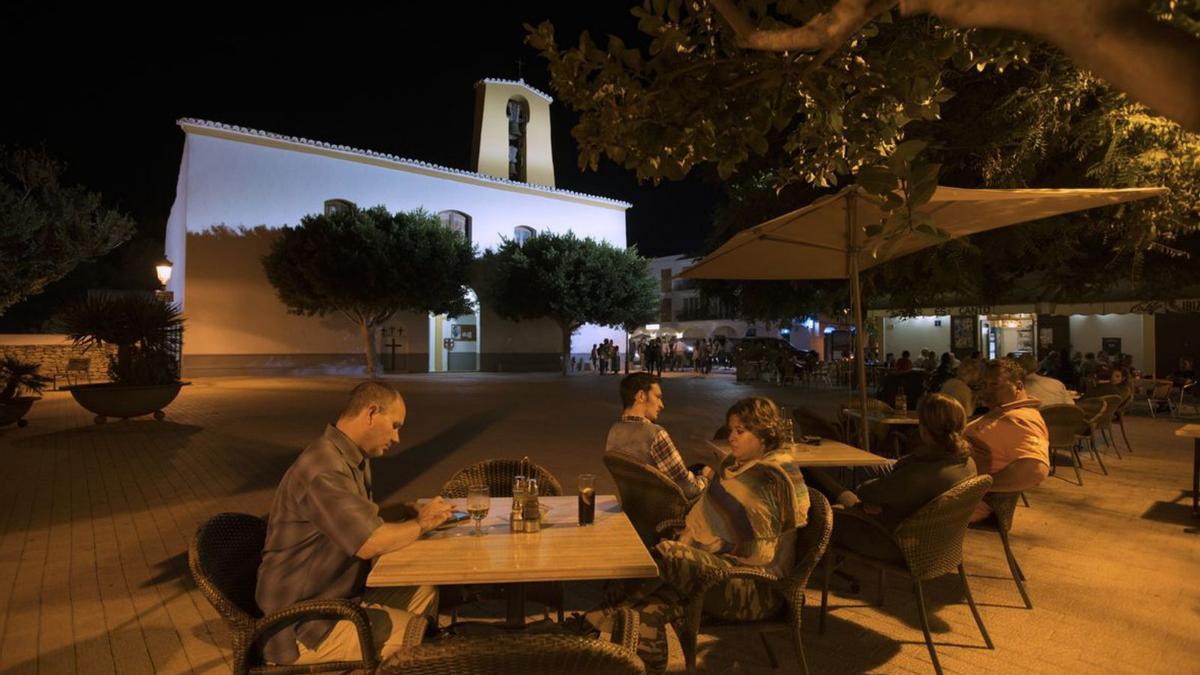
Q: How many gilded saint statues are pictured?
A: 0